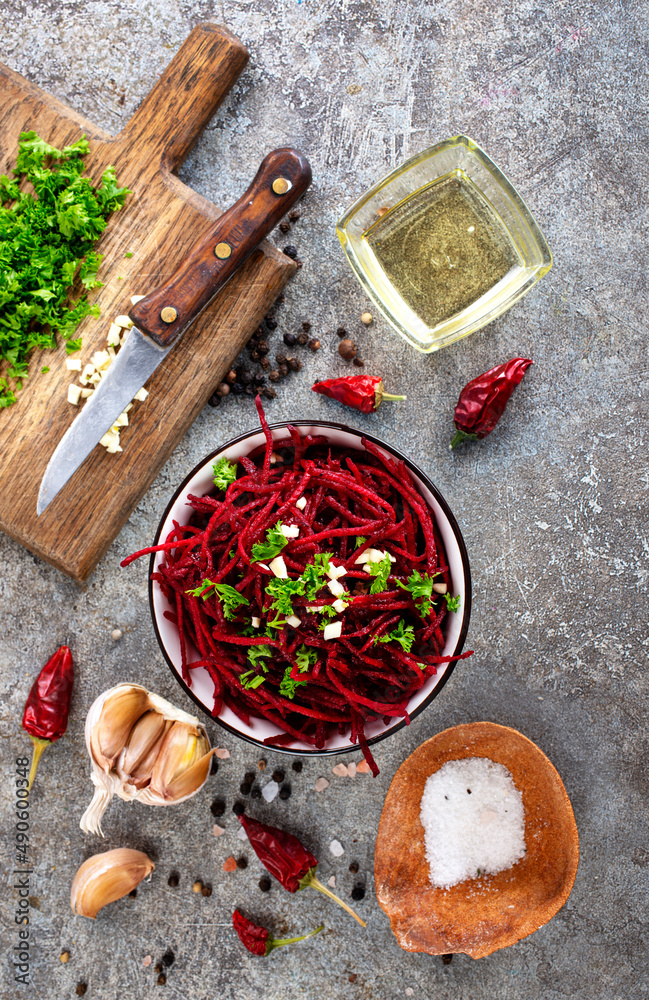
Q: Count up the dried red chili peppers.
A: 5